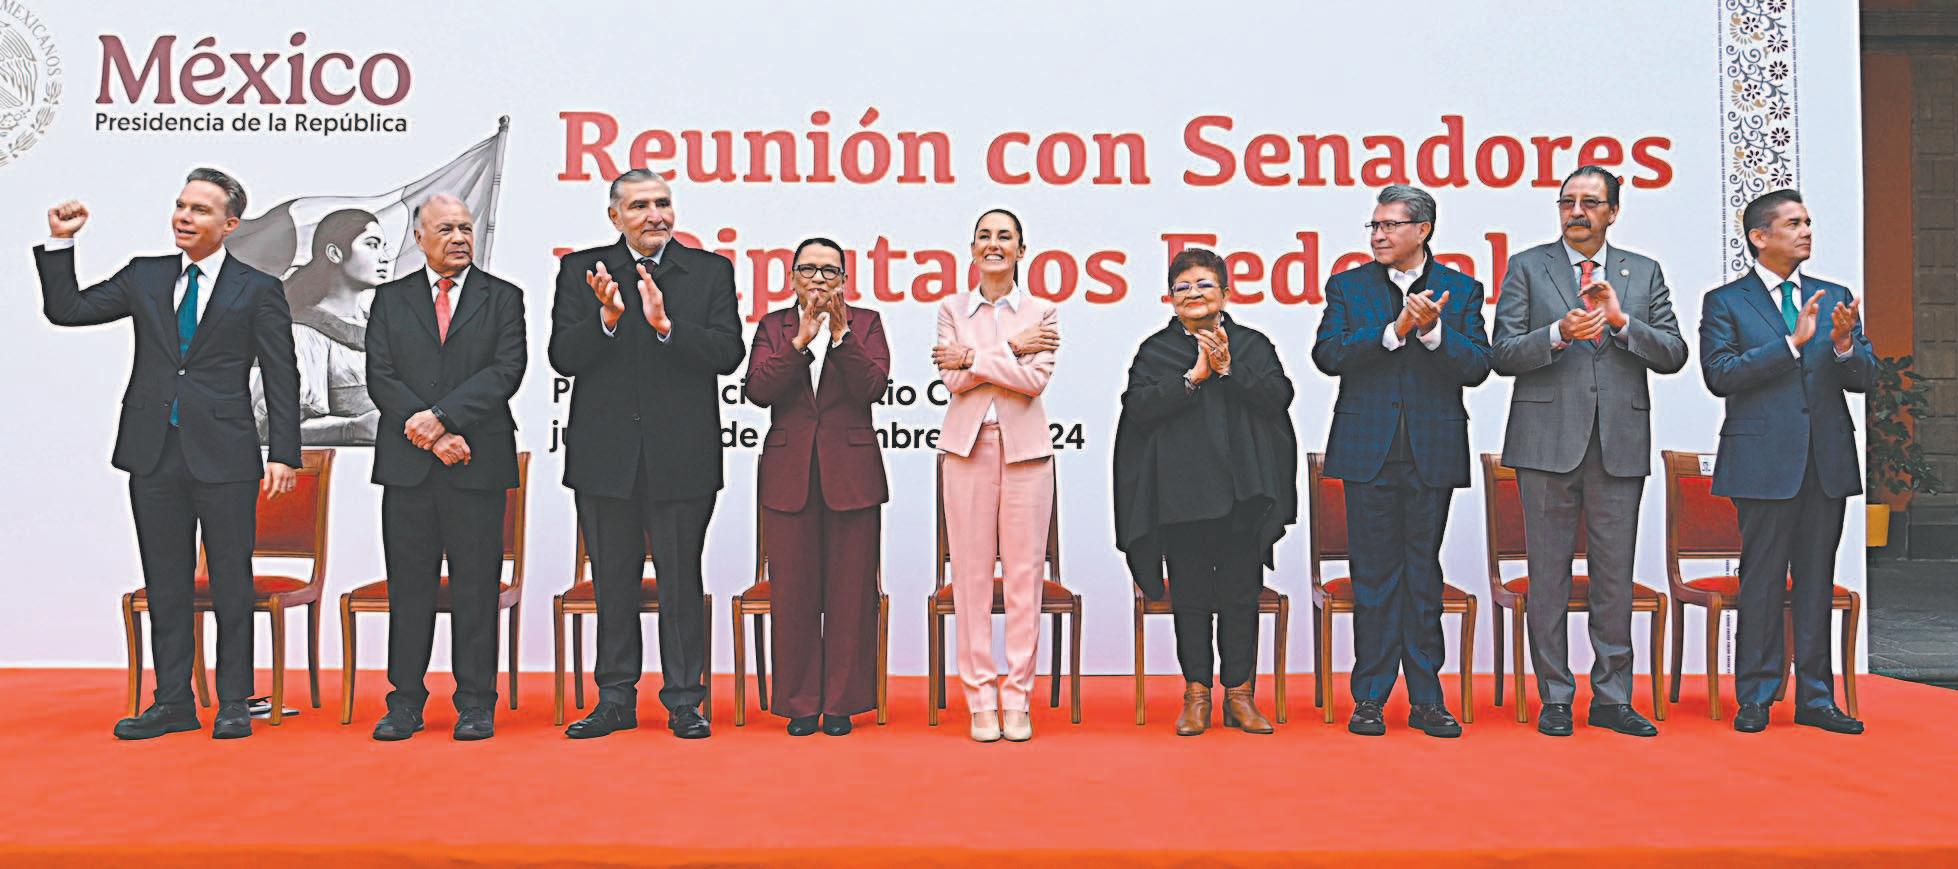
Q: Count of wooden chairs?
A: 9